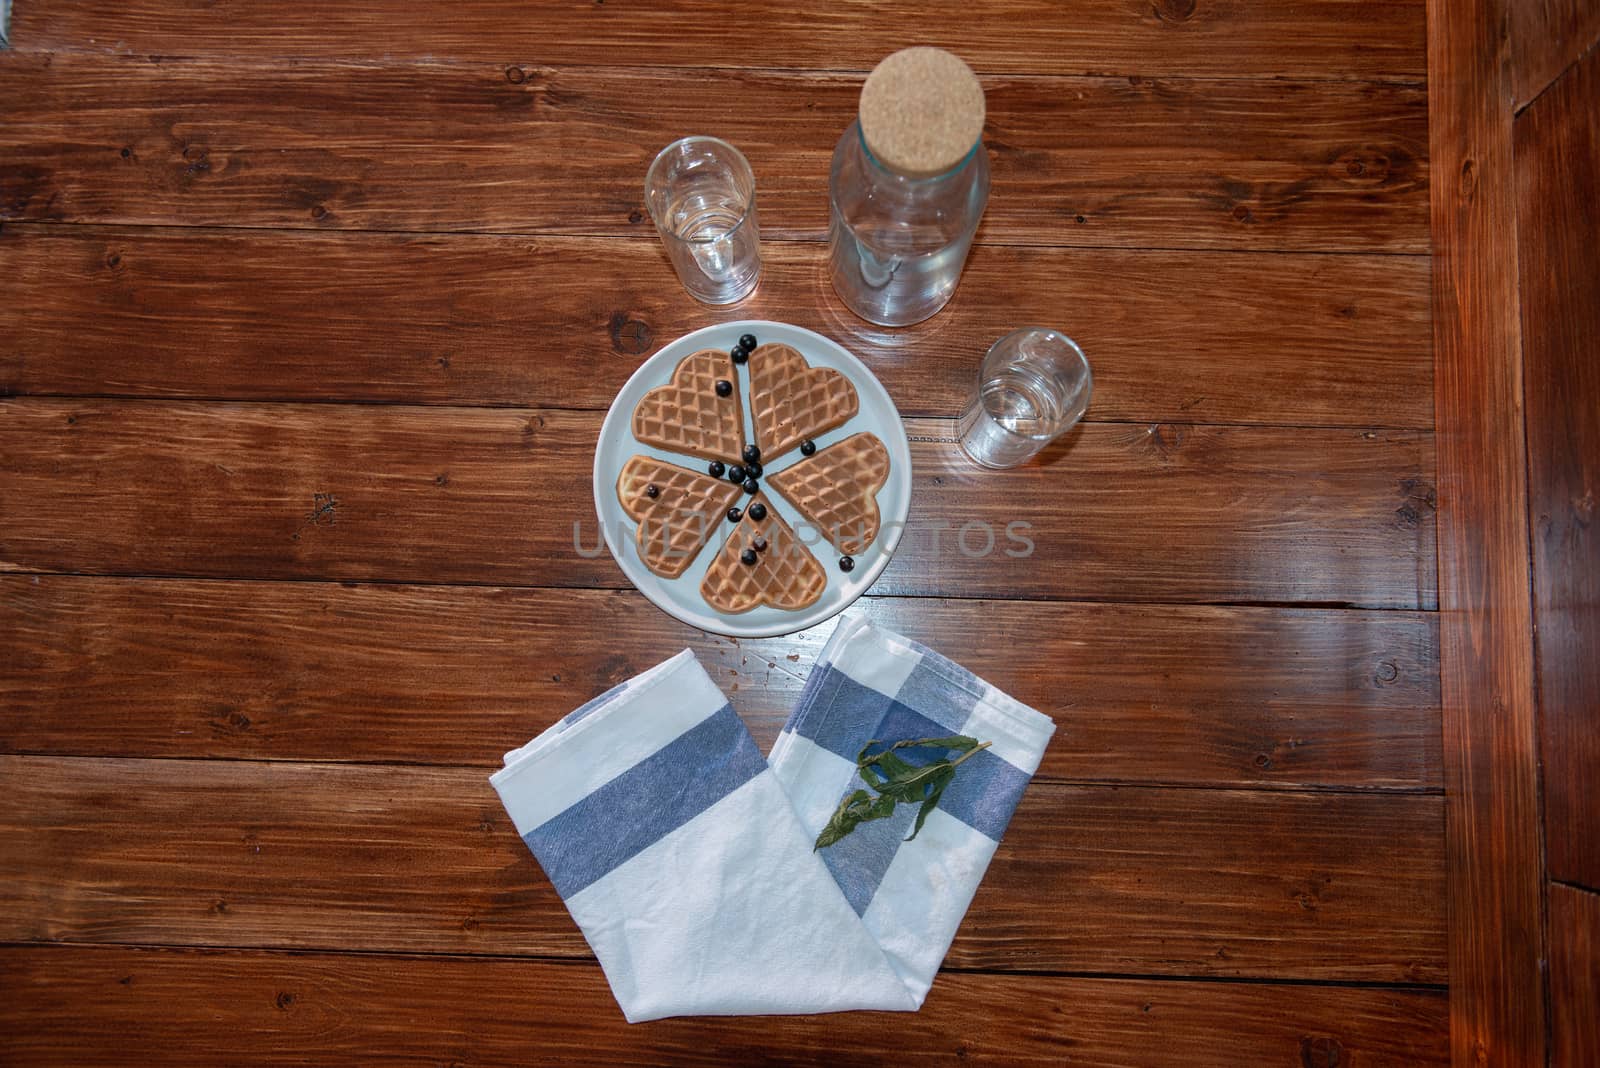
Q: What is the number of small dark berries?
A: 15